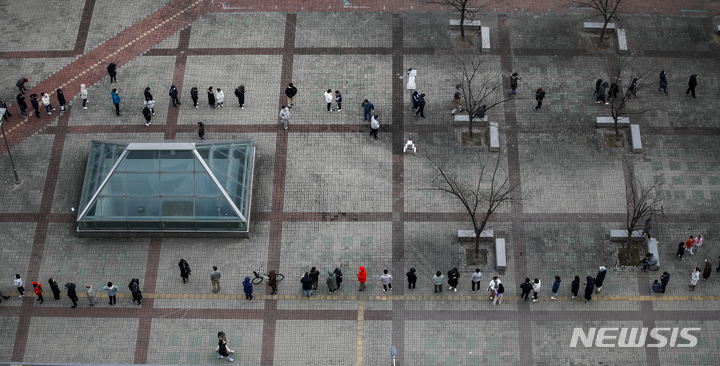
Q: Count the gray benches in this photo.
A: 12